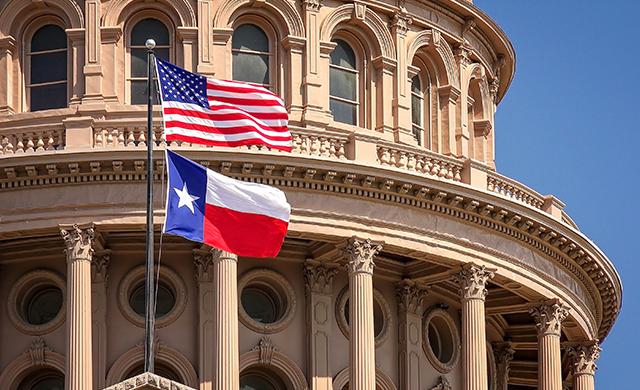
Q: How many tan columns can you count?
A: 6